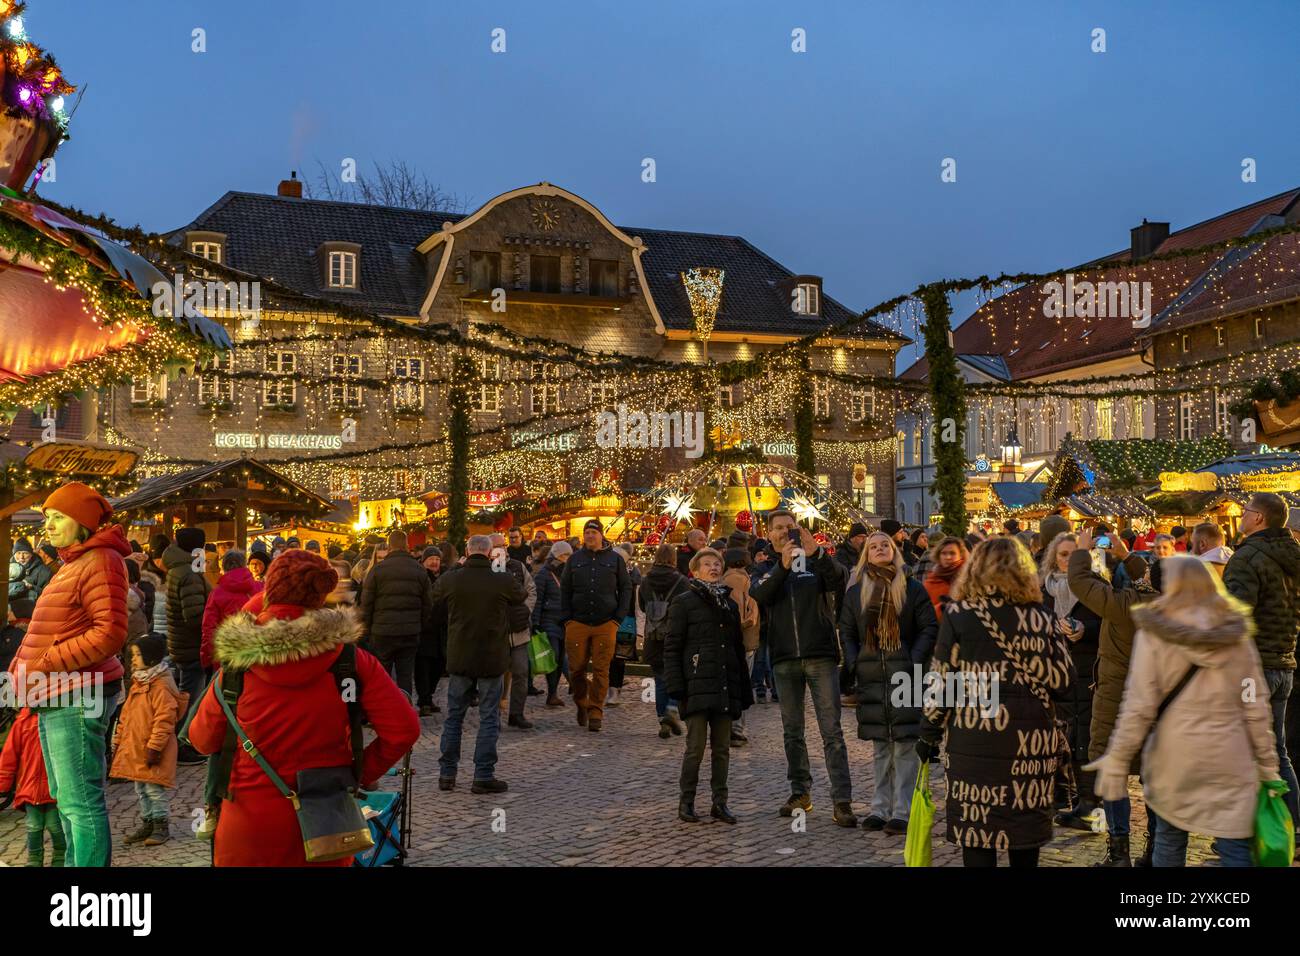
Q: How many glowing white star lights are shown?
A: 2